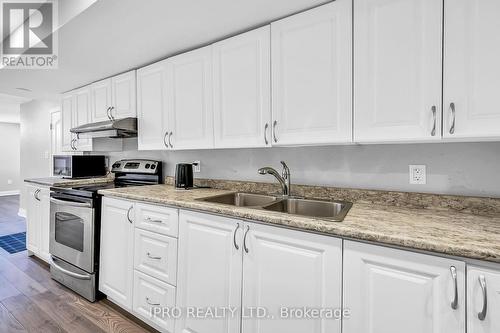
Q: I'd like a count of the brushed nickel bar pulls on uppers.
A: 10